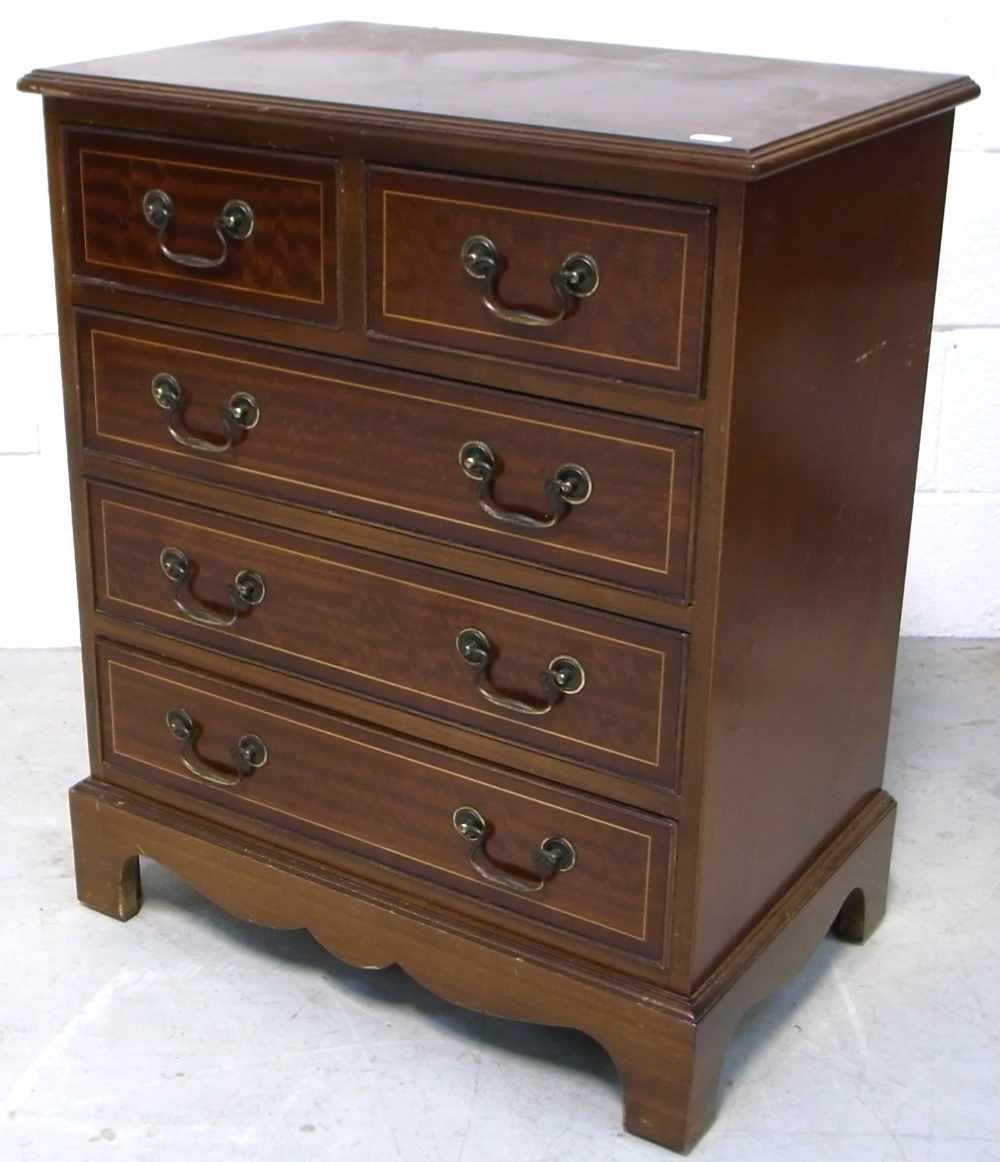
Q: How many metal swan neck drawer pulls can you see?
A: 8